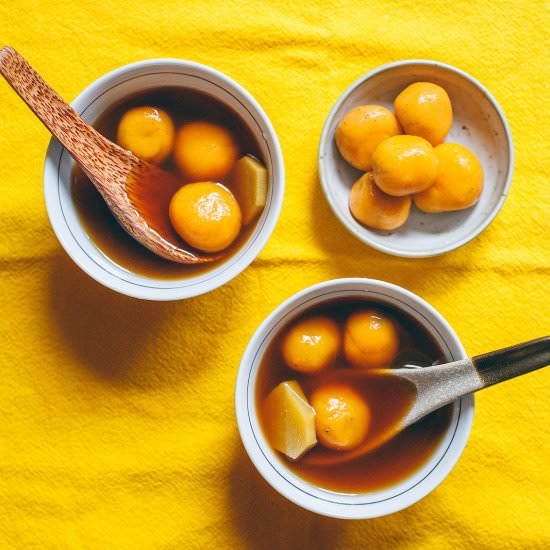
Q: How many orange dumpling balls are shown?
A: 11